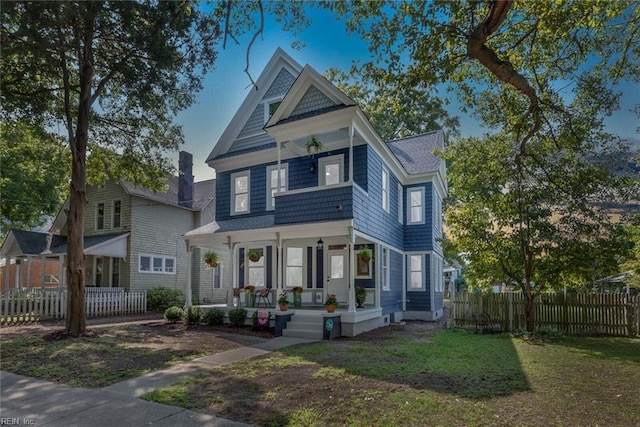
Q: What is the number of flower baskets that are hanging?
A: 4